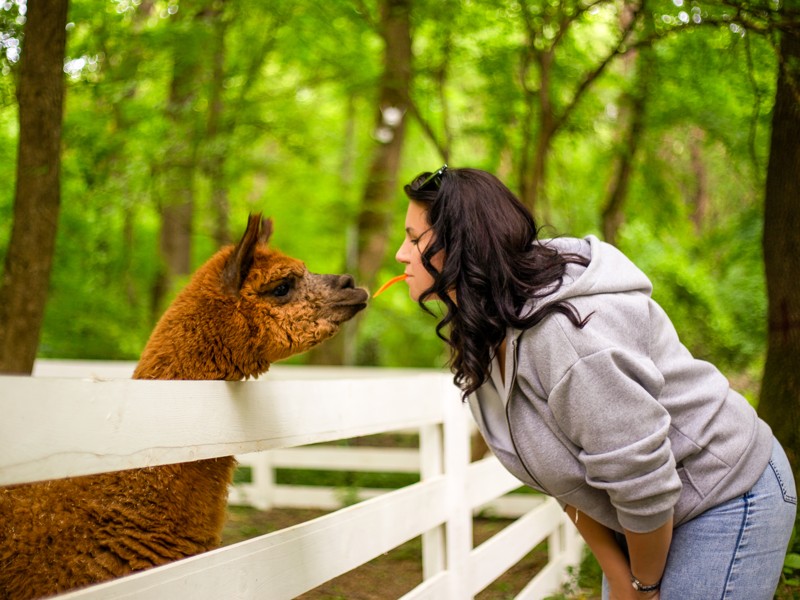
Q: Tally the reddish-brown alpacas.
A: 1